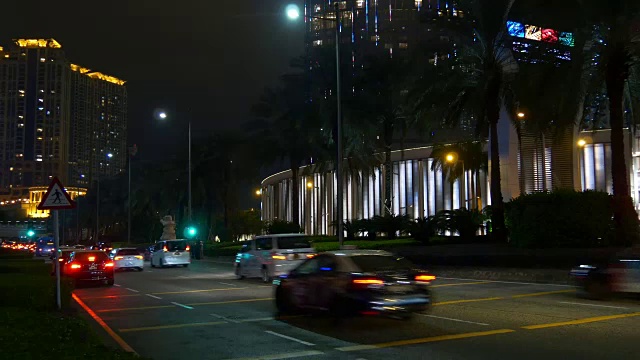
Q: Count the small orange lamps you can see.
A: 5